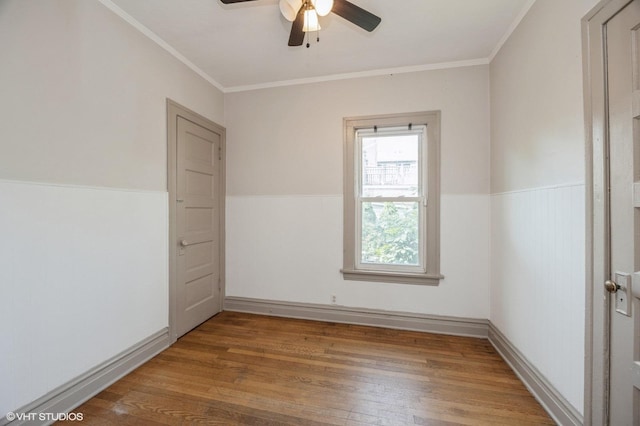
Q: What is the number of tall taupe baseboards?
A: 3